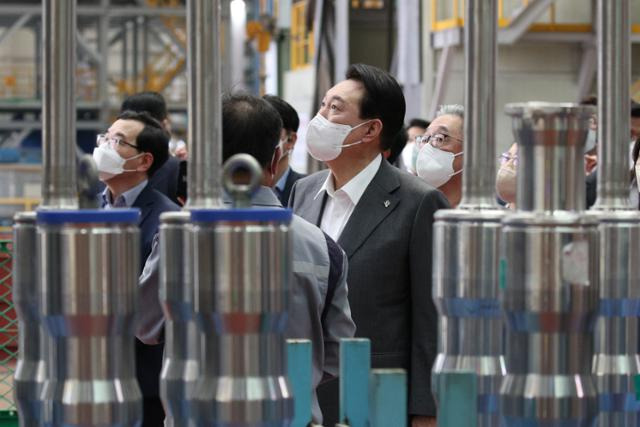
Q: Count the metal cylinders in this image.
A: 7